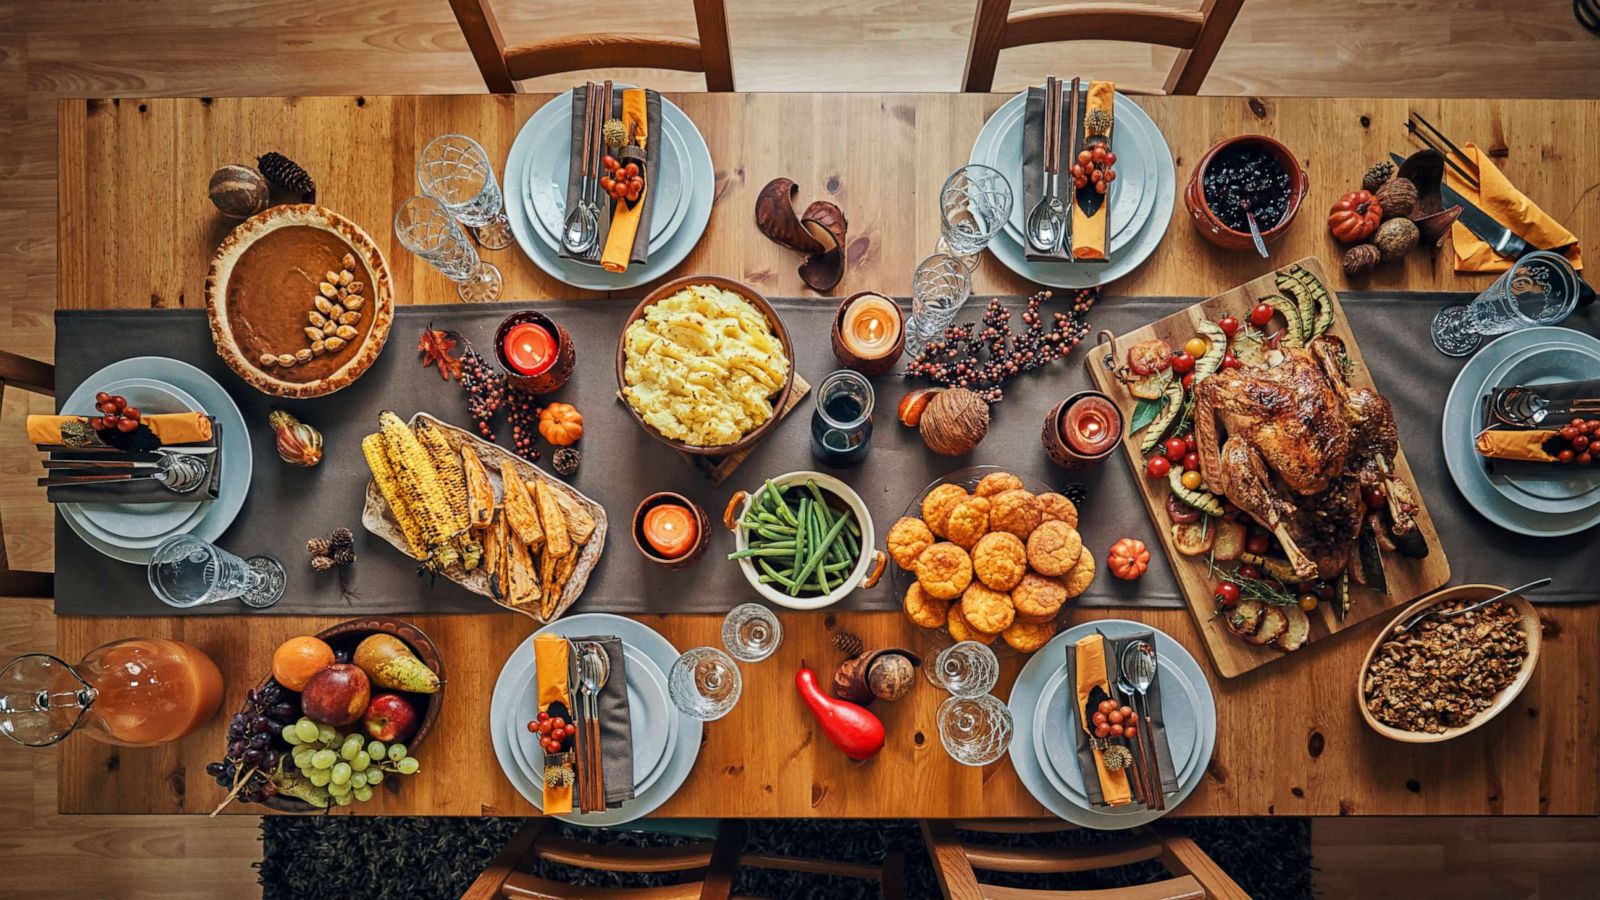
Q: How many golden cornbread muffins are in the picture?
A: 15